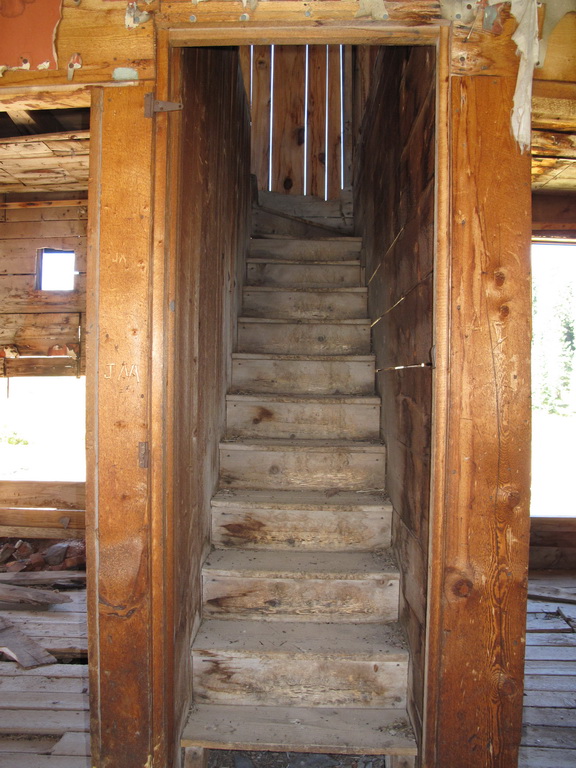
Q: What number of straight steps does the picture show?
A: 11